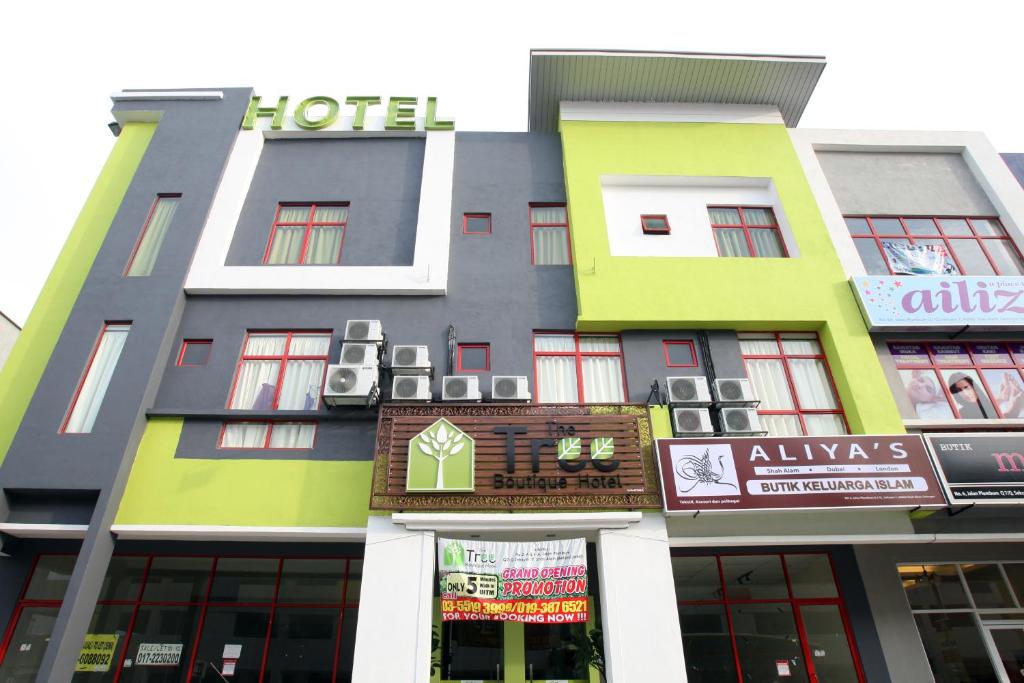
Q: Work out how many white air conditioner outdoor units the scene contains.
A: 11